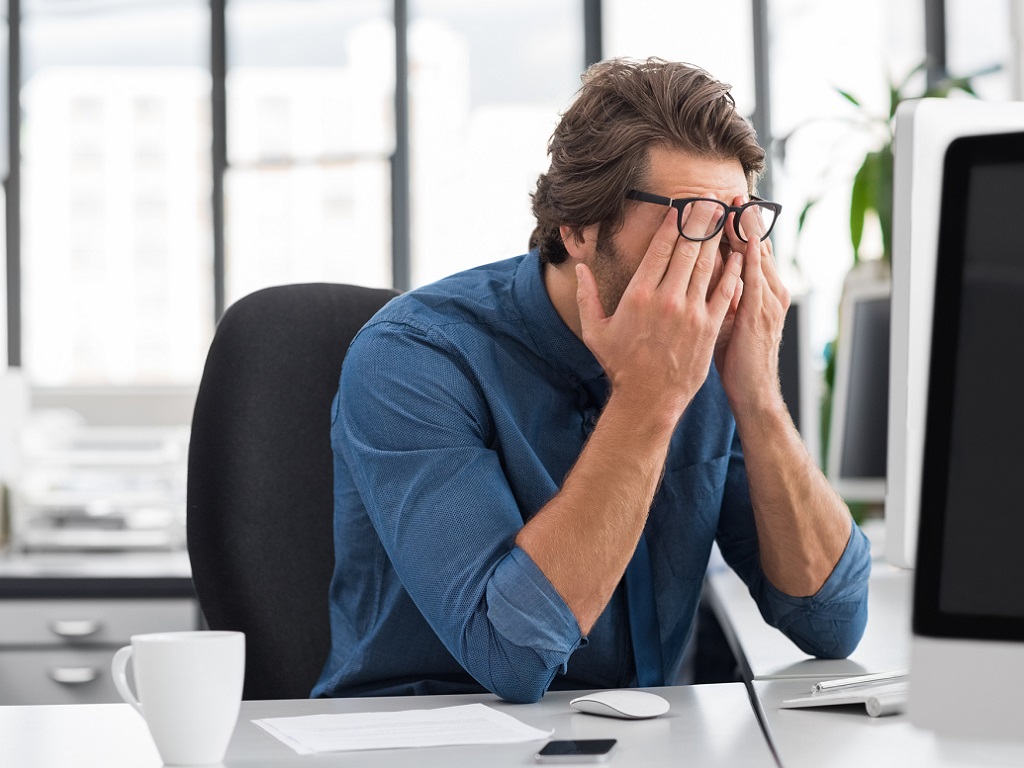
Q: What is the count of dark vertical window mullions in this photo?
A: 6